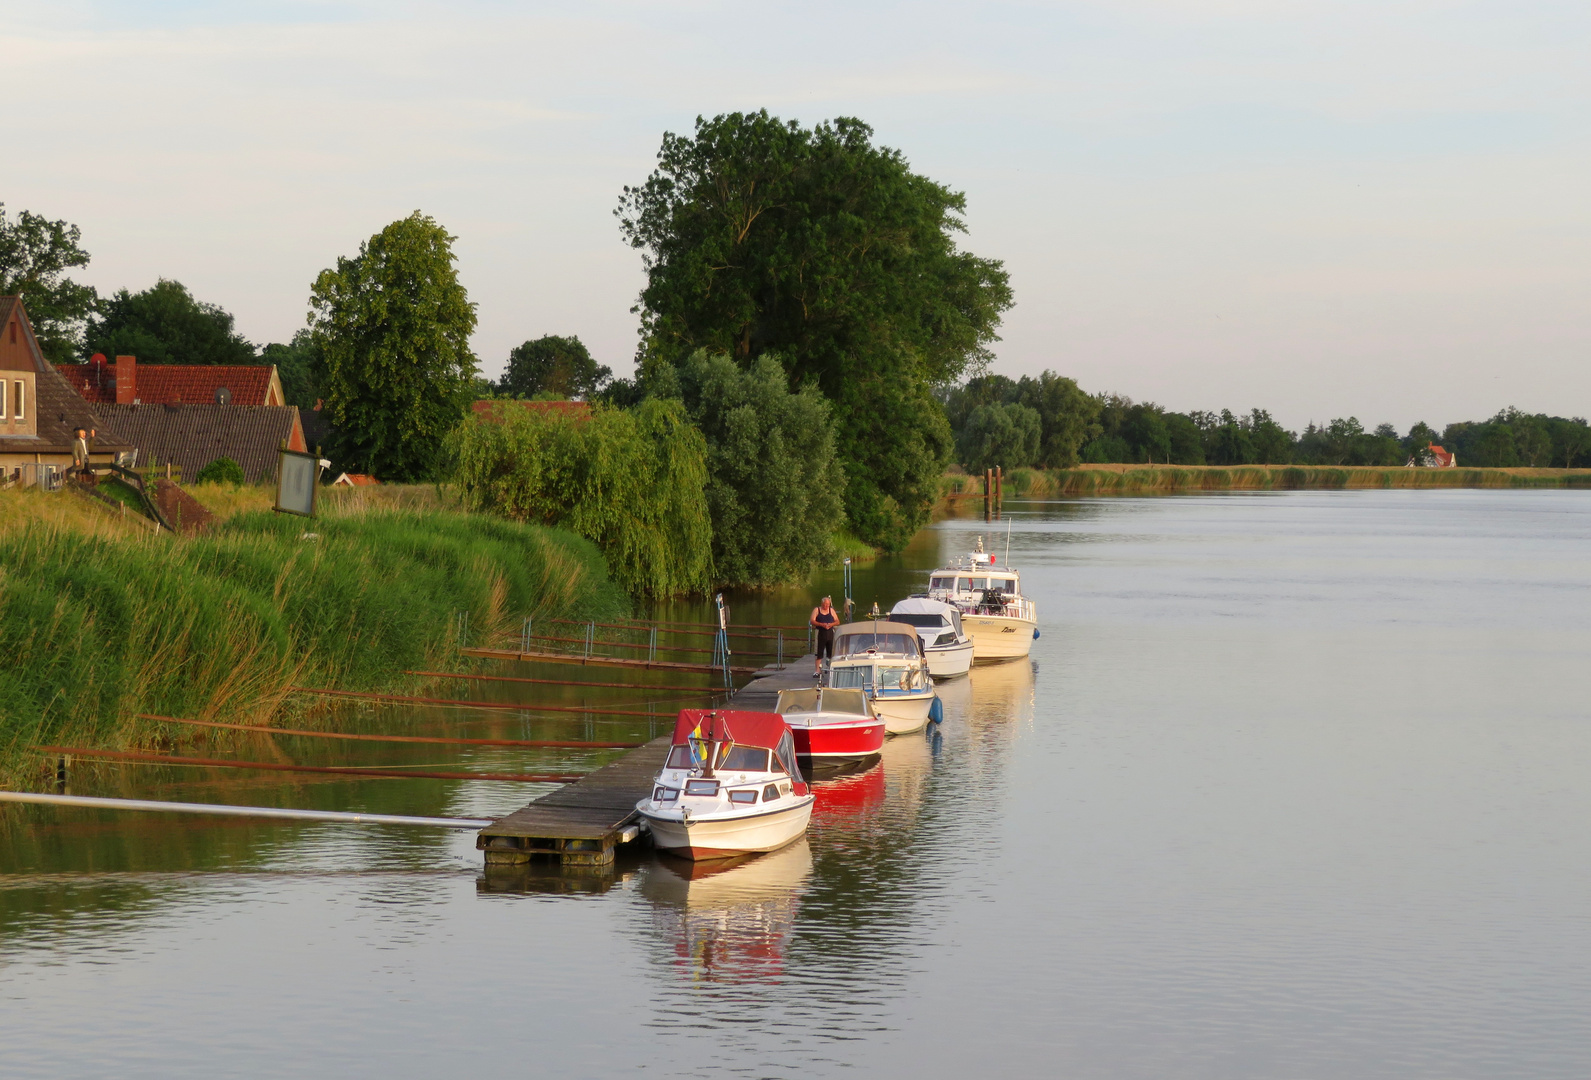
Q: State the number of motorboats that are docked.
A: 5